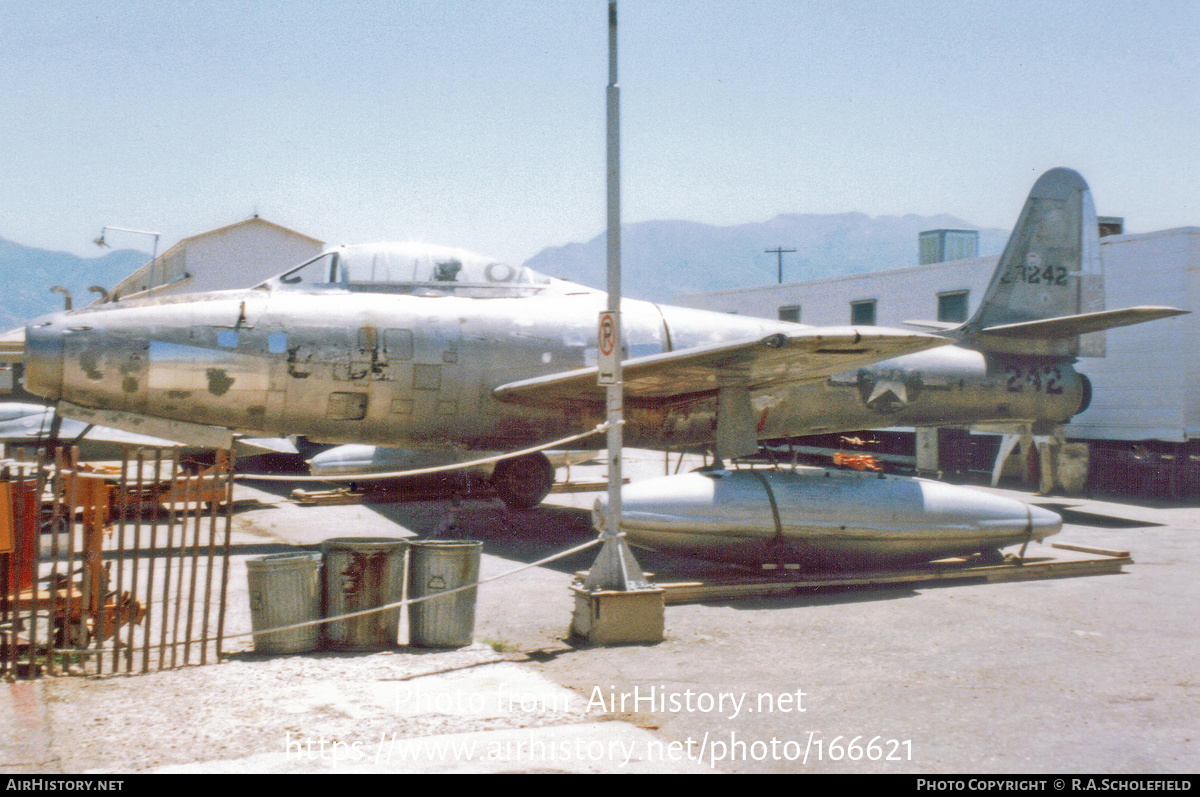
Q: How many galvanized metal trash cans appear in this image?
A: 3